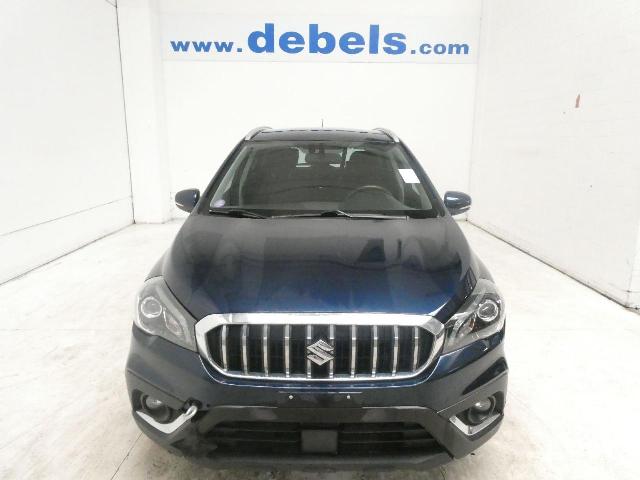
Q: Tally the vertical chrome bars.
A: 10